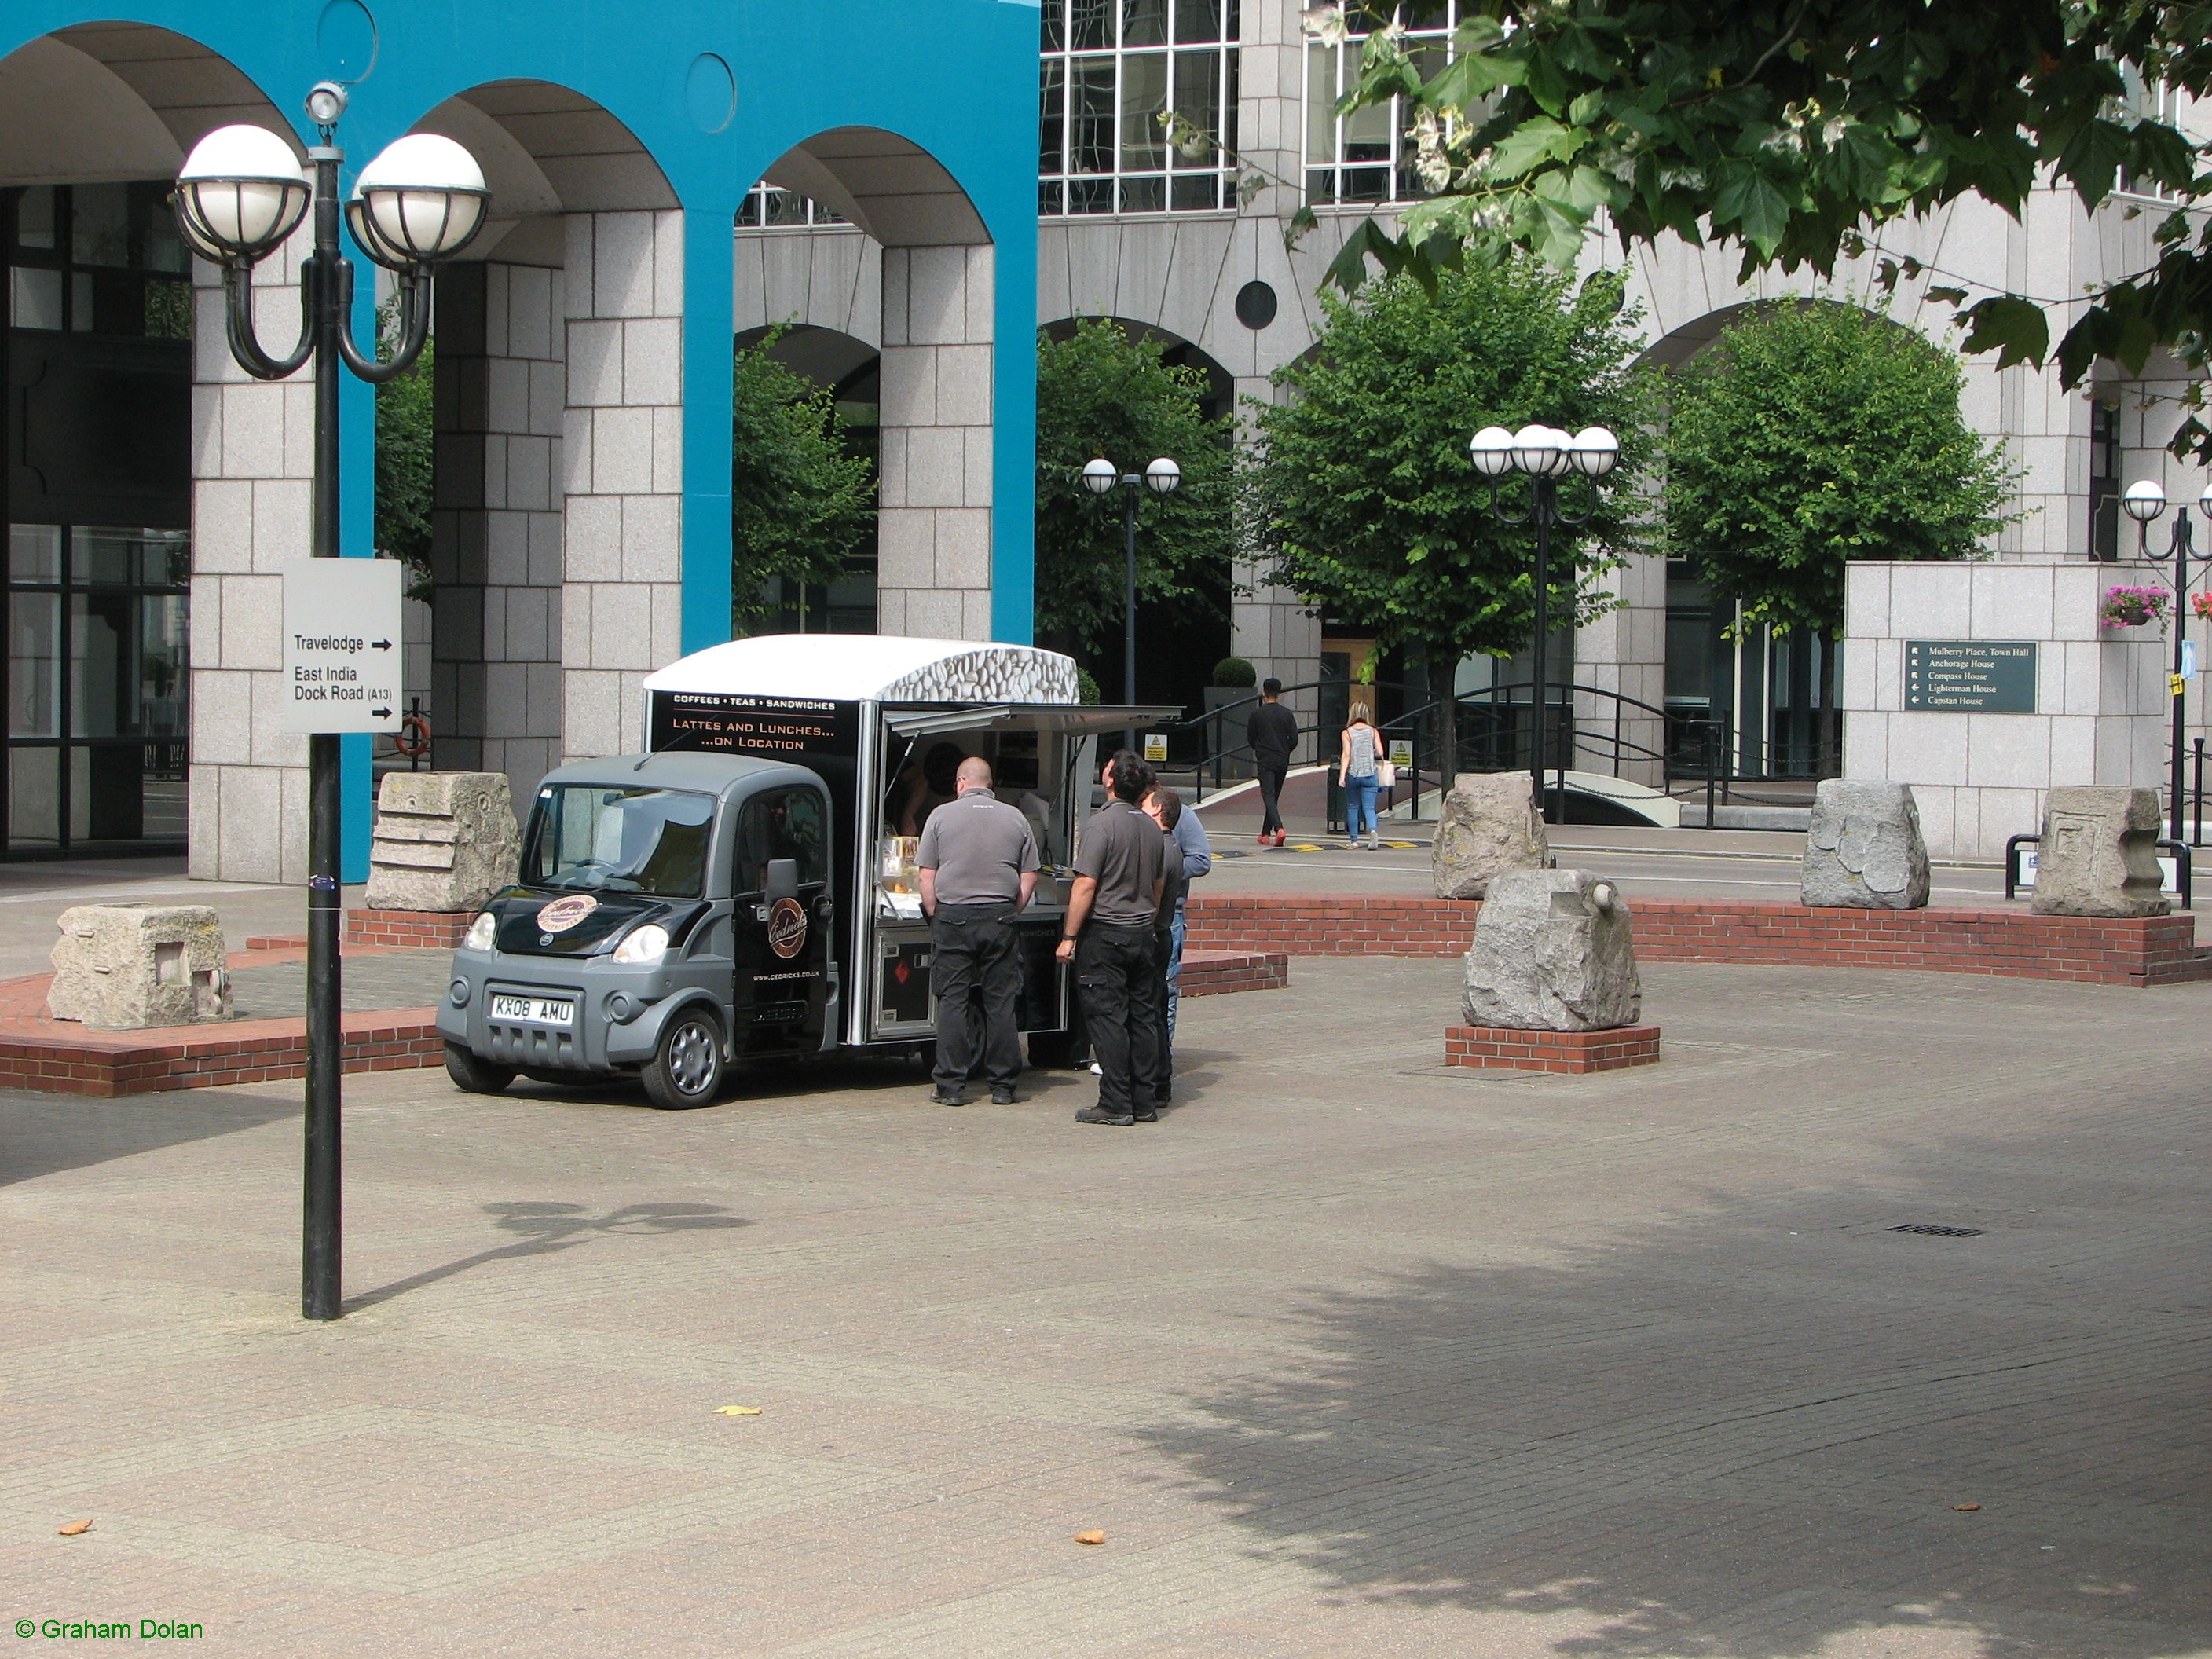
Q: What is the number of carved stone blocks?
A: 6